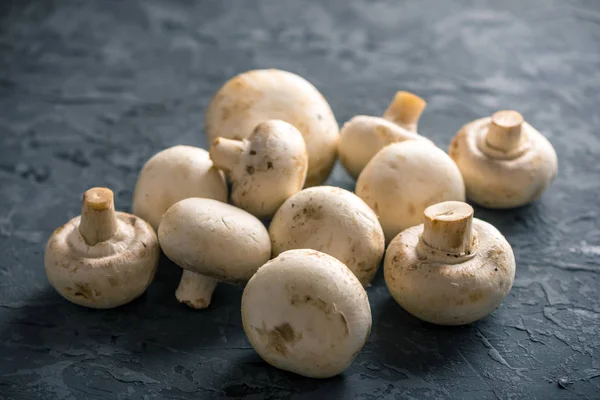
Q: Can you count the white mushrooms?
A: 11